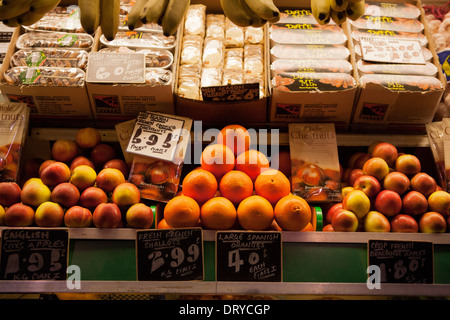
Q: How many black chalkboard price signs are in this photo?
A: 5